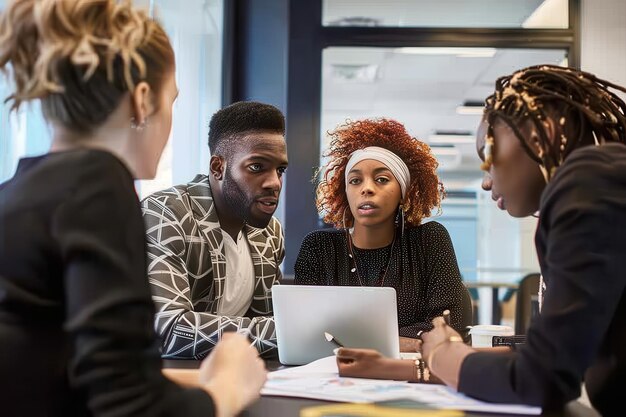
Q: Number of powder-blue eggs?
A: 0